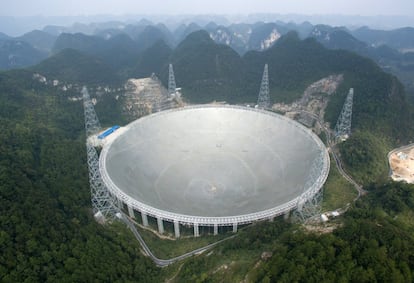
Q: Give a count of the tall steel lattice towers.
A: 6